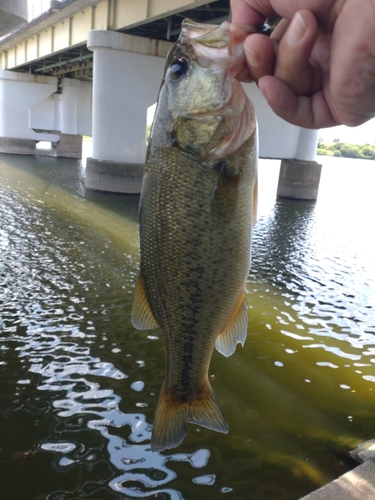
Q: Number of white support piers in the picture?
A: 4